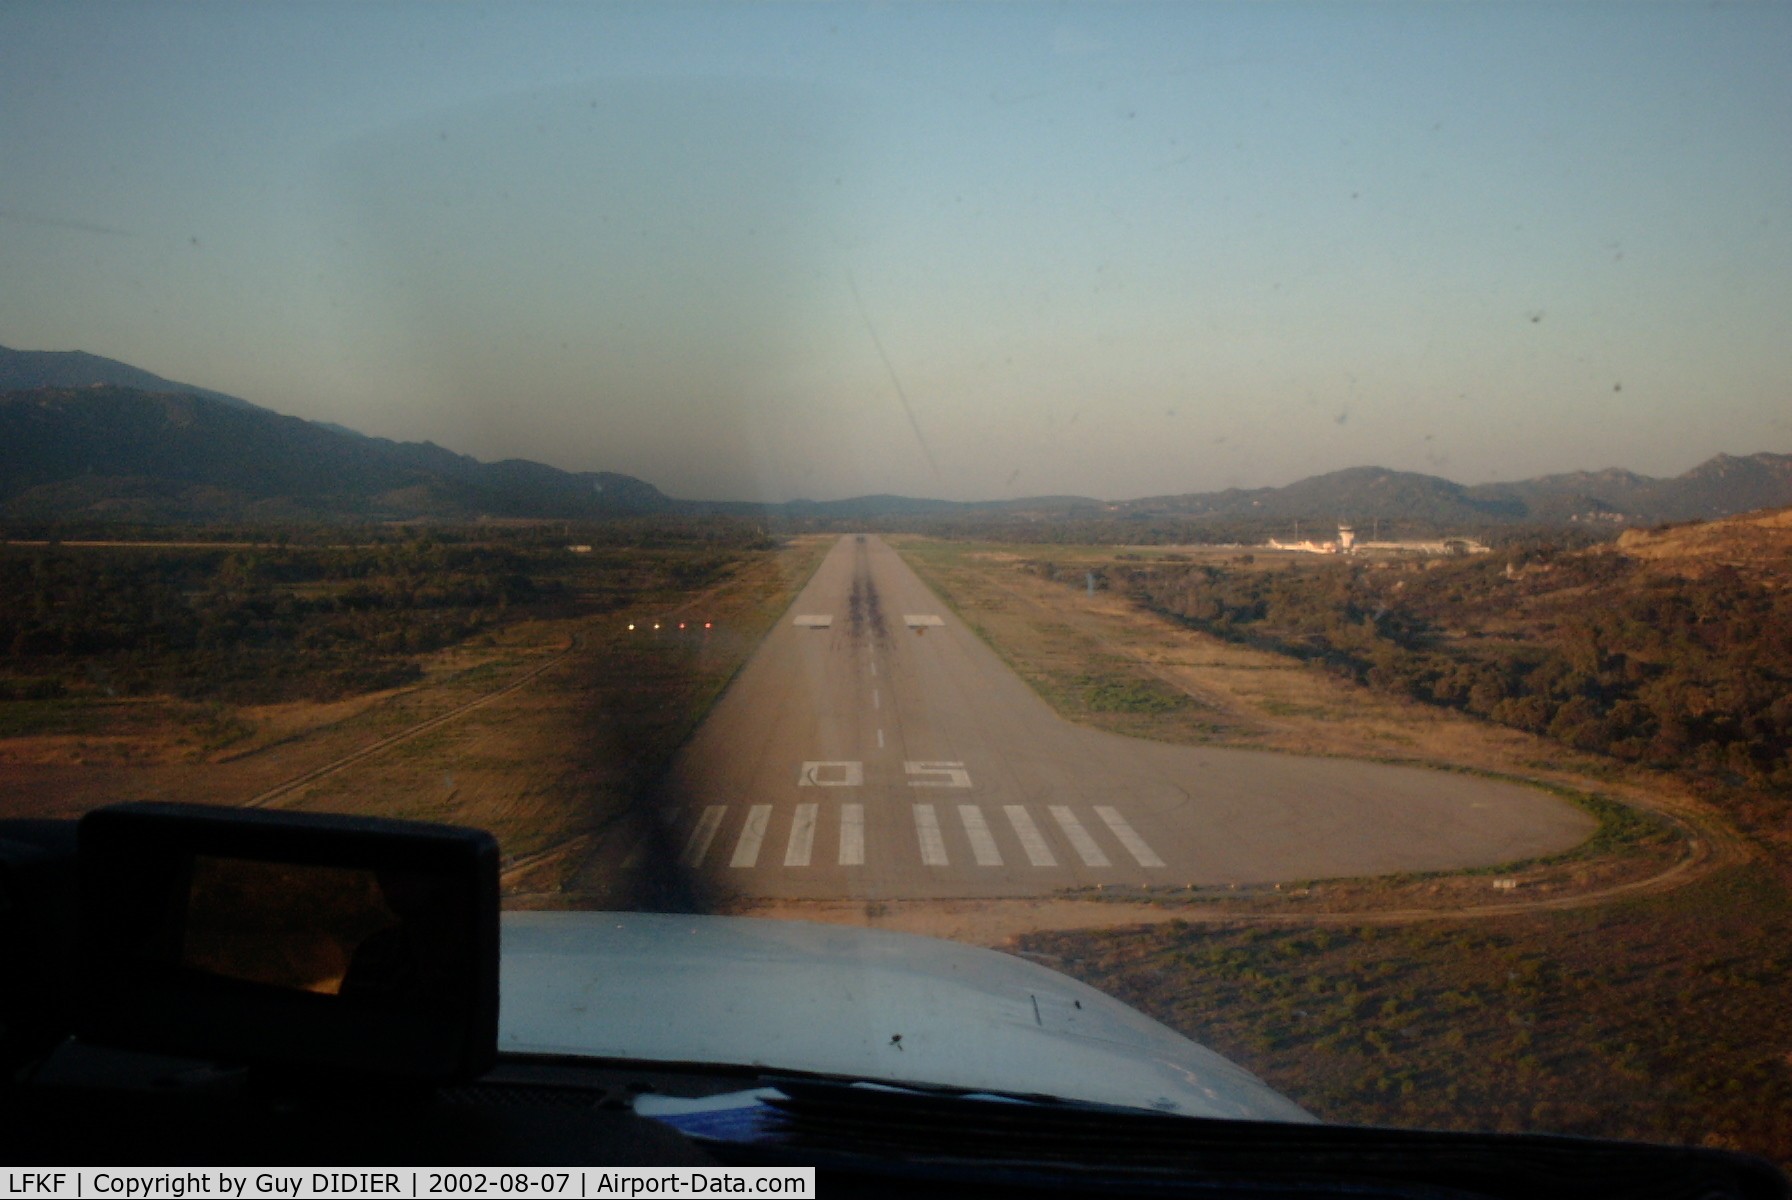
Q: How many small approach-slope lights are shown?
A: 4